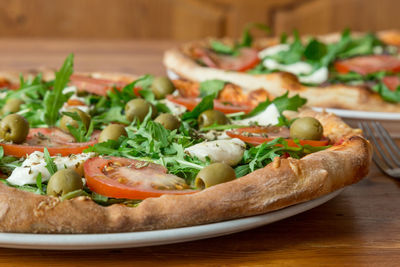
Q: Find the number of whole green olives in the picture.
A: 11